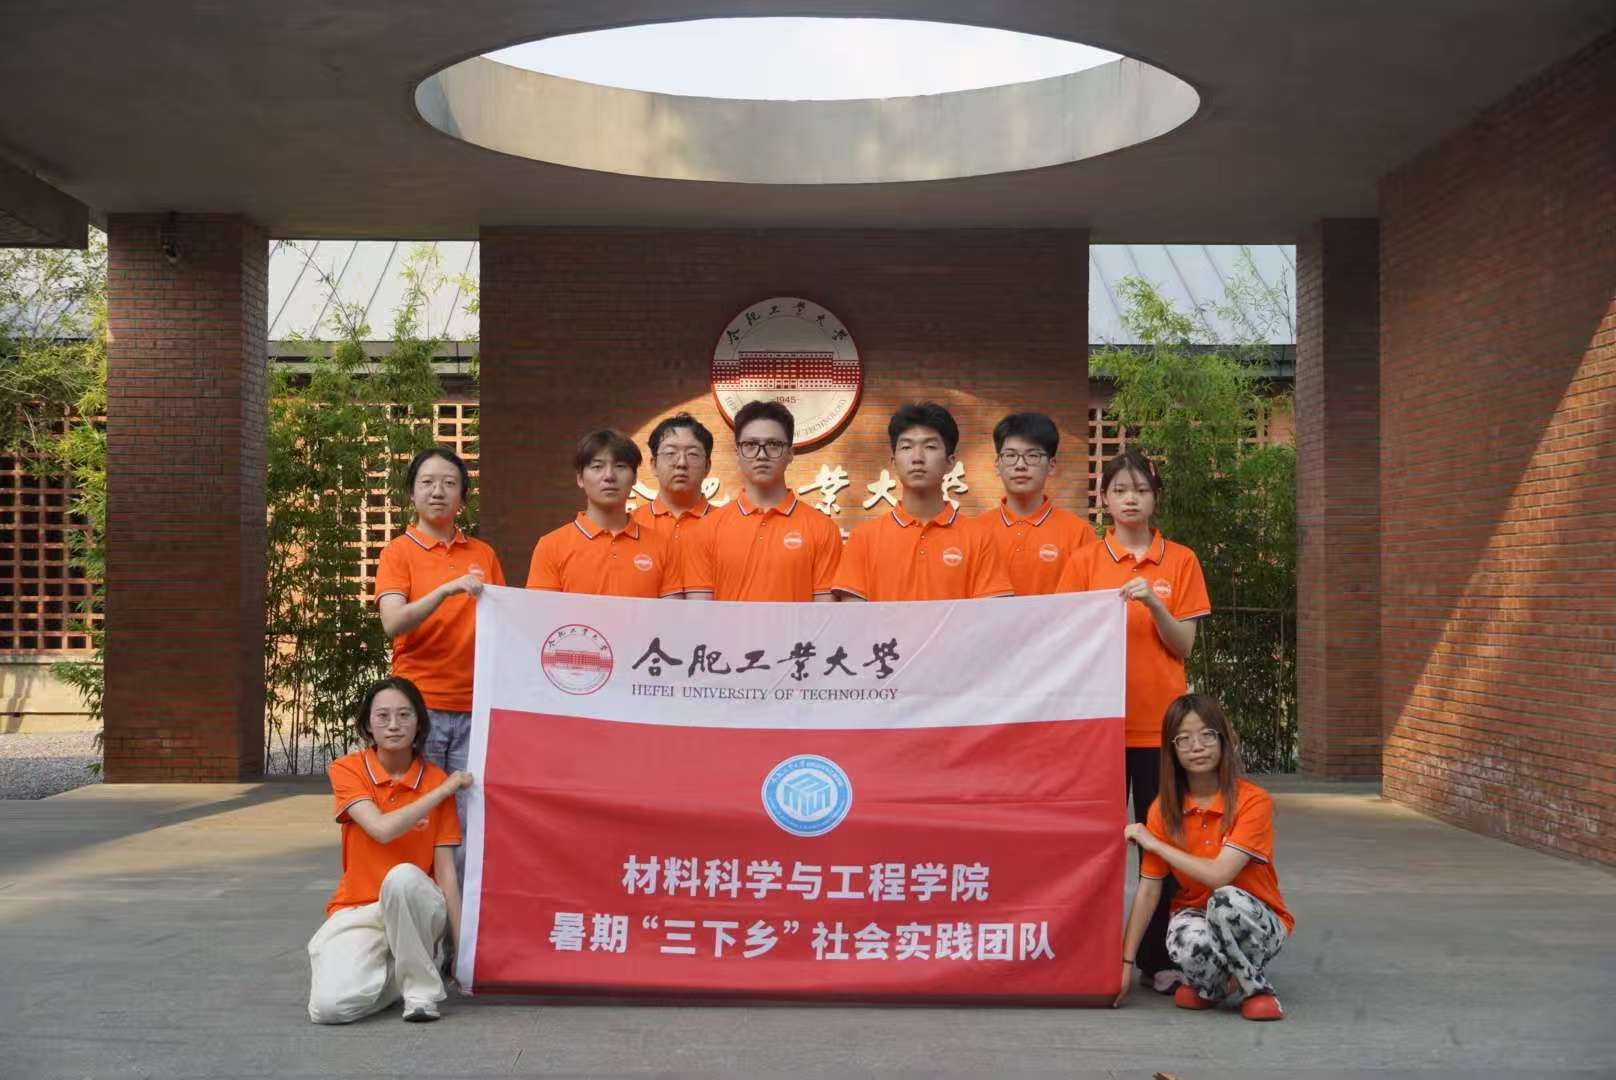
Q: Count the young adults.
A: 9